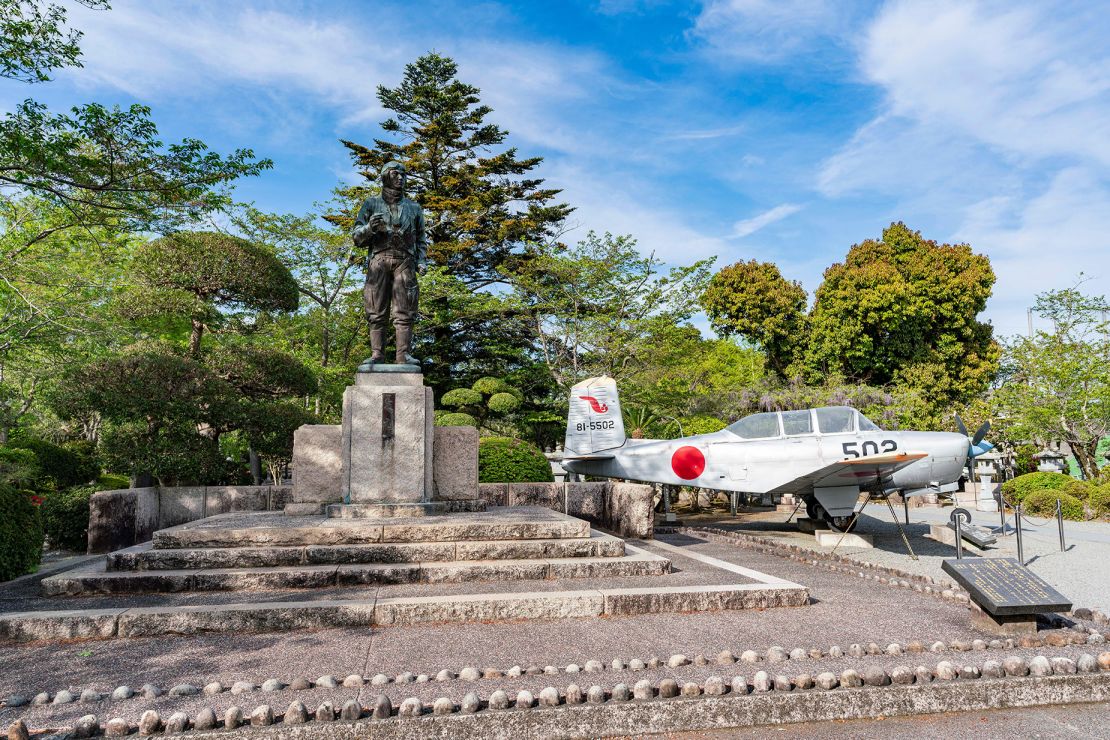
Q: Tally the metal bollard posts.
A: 4